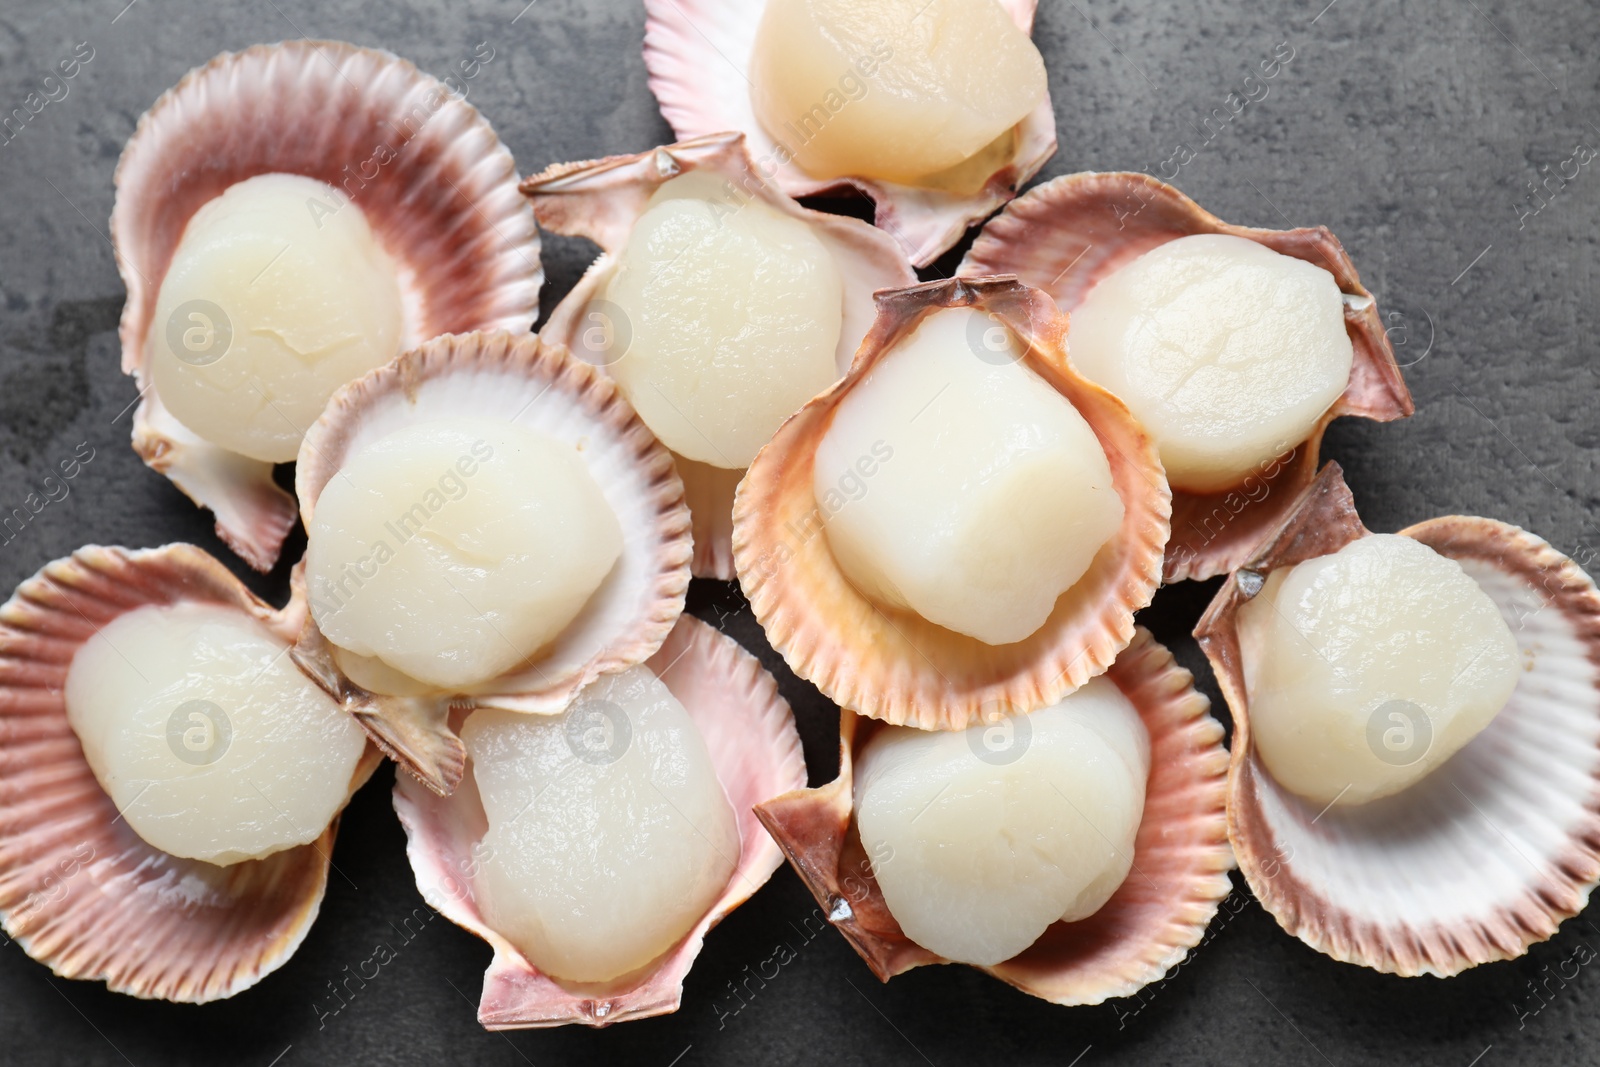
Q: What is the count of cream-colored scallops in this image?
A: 10